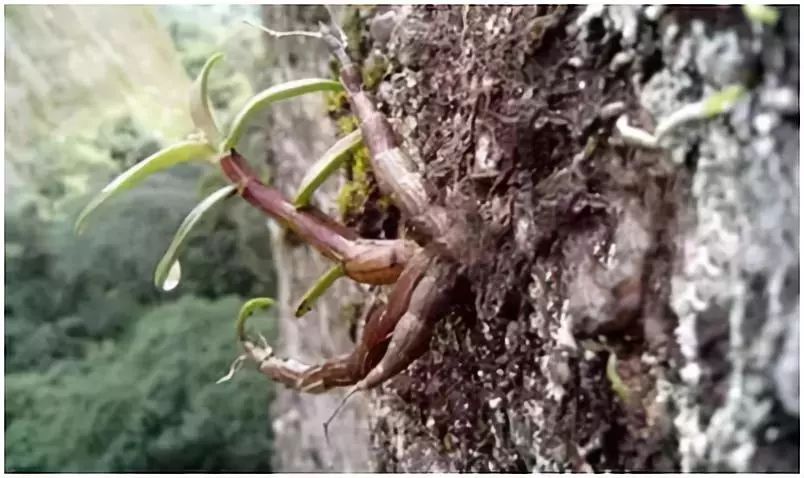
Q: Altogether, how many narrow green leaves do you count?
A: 7